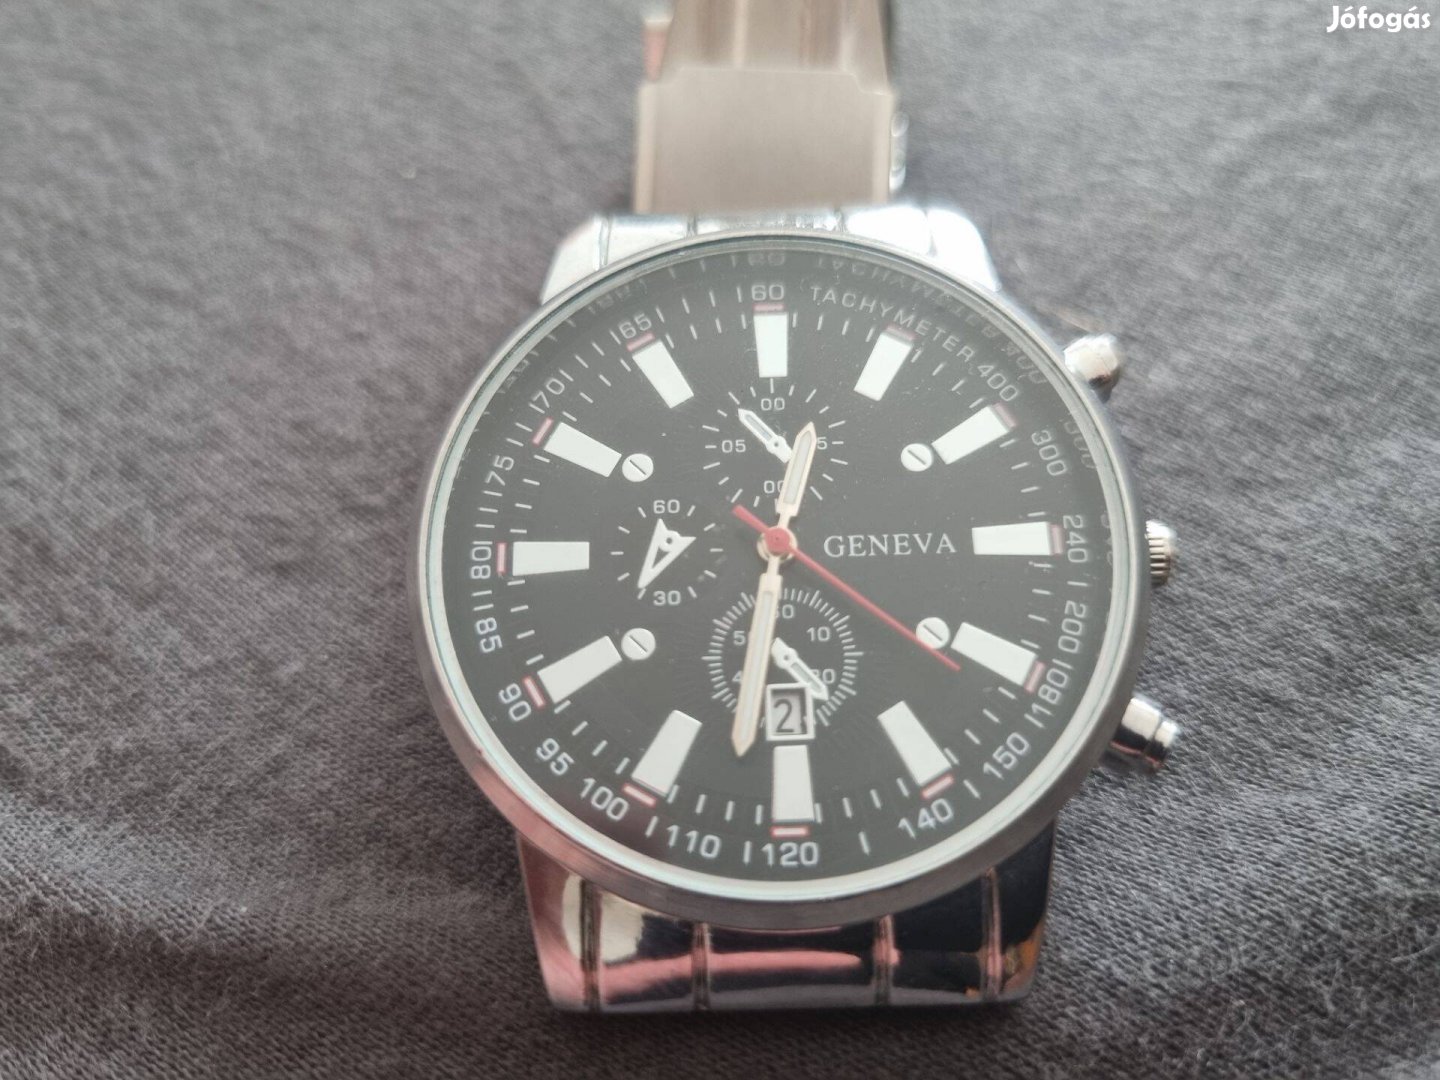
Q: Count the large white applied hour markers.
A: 12